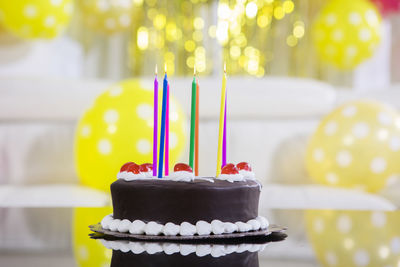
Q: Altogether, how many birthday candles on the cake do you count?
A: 7